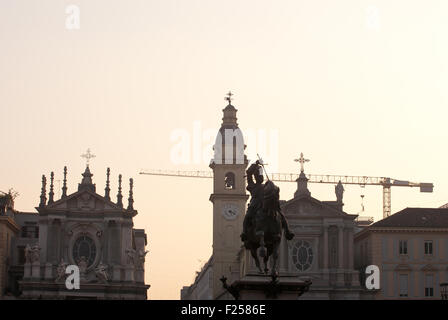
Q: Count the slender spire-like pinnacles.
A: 6